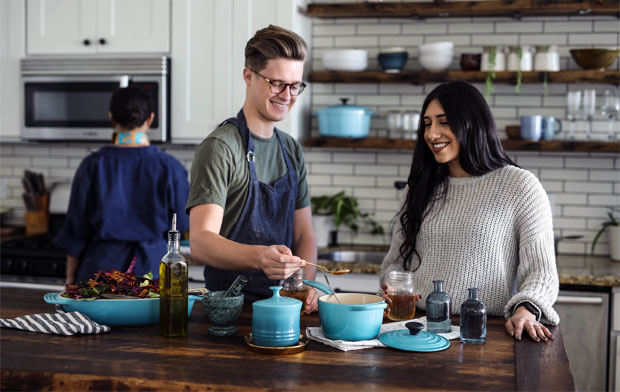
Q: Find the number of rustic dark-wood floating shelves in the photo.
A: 3